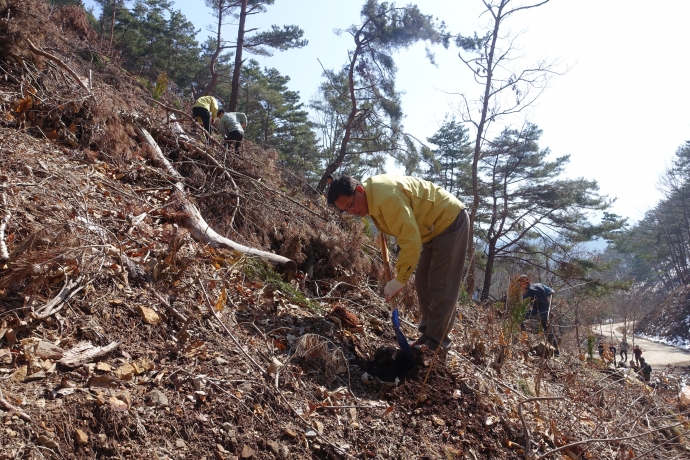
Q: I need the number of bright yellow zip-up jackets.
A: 2